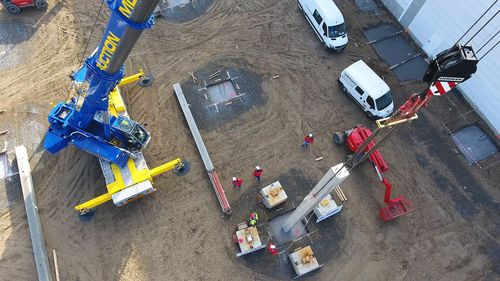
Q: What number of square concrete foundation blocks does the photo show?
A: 4